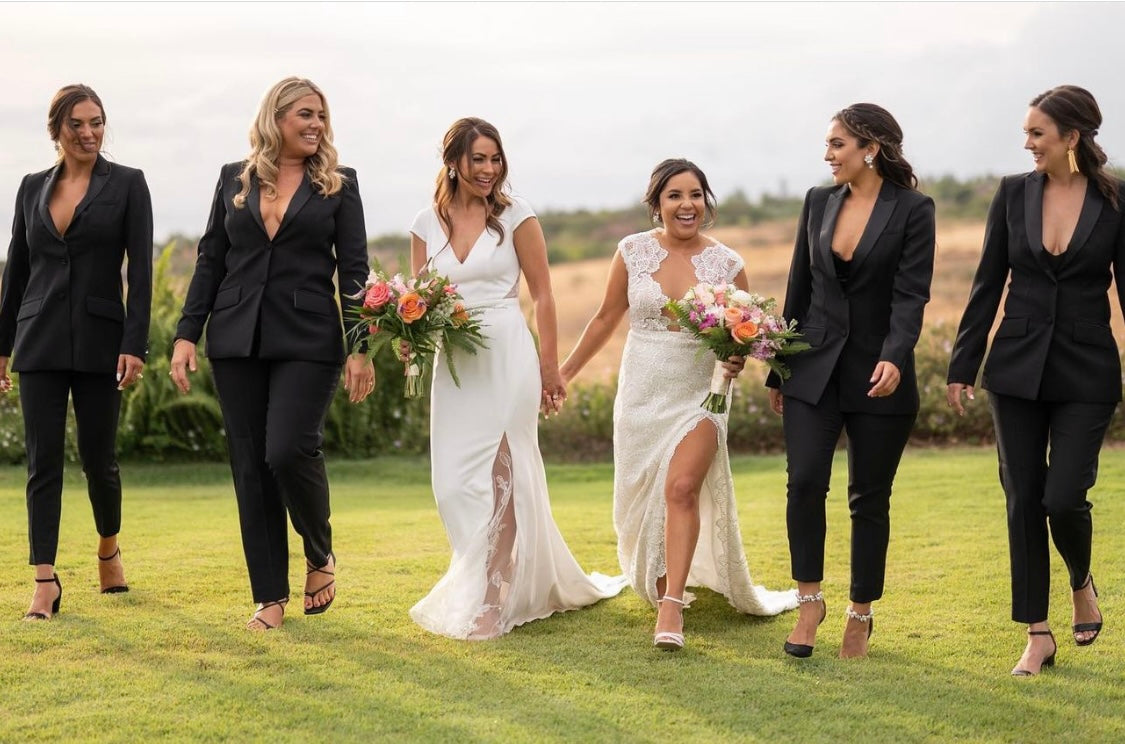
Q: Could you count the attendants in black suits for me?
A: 4